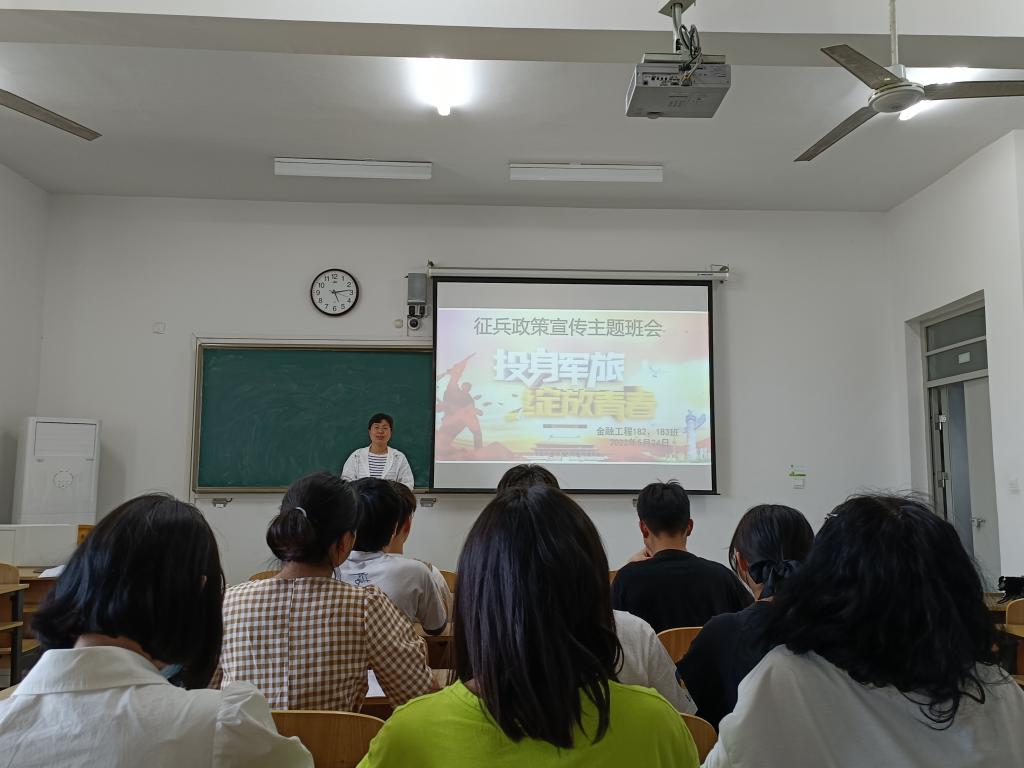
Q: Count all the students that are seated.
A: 9